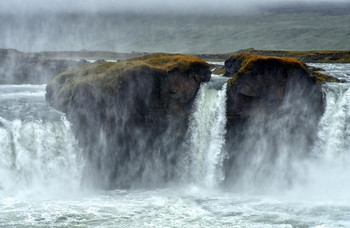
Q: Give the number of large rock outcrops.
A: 2